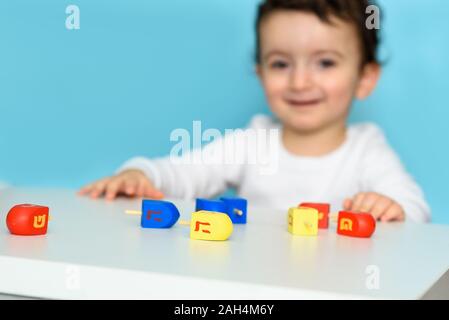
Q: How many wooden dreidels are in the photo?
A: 8